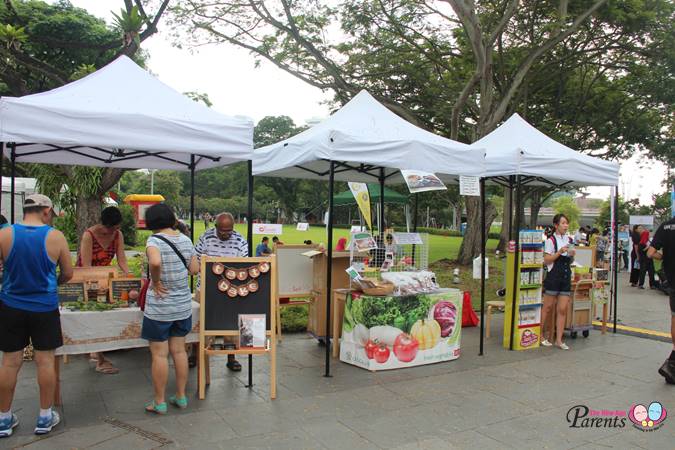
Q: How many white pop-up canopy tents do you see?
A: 3